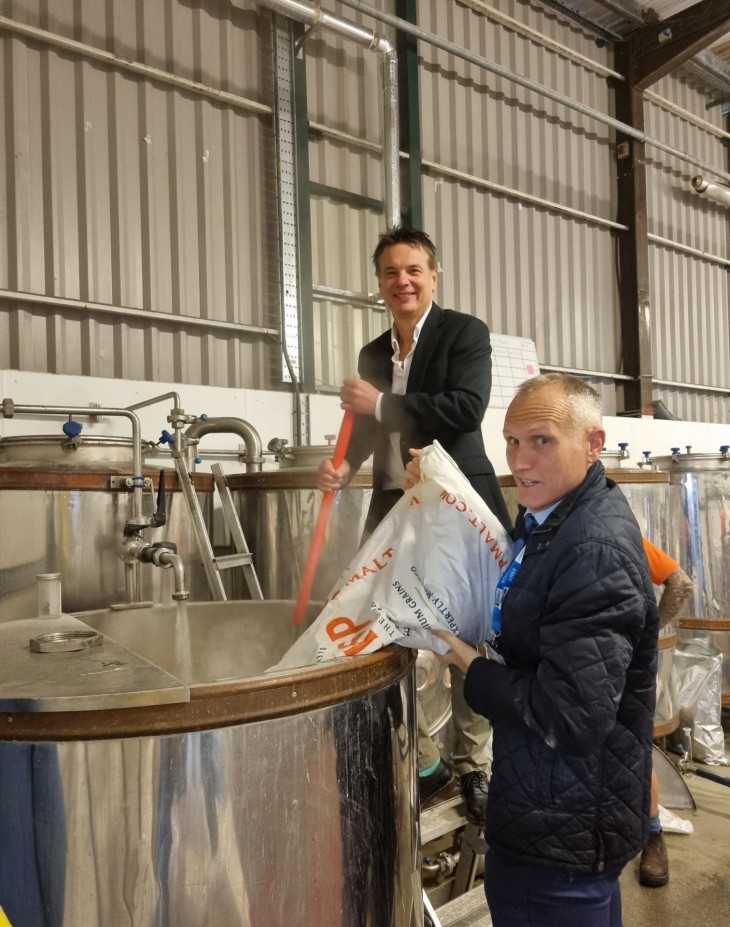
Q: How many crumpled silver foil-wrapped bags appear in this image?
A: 1